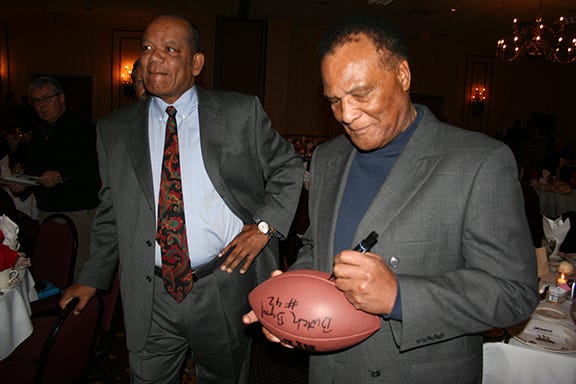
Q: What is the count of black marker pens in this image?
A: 1